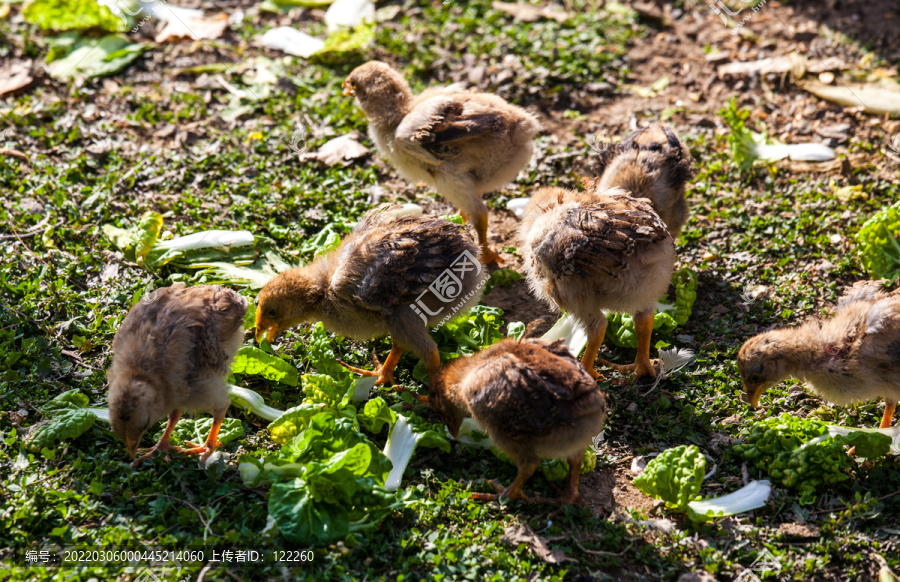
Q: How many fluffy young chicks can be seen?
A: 7